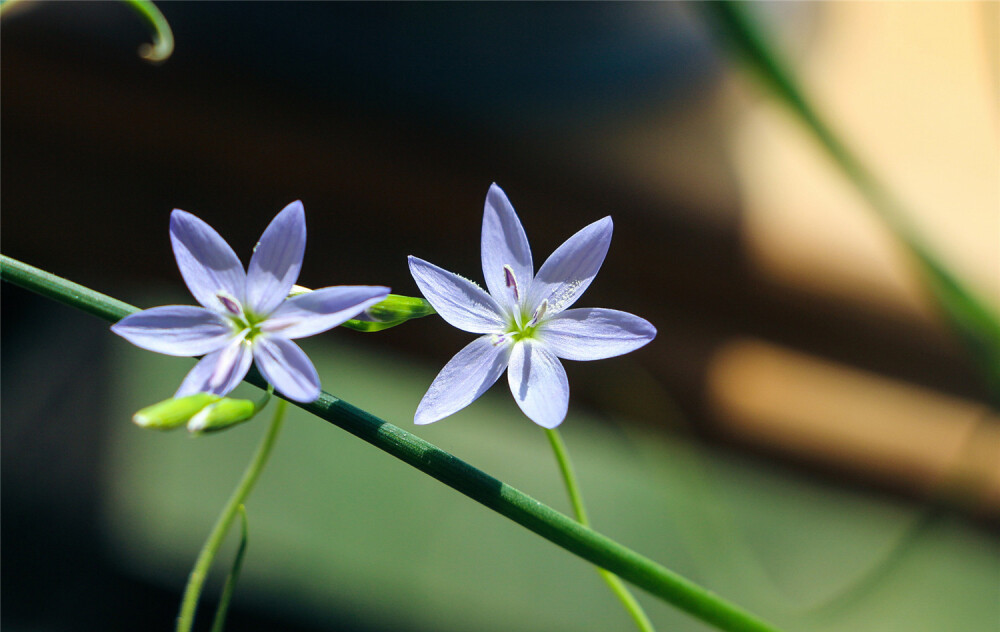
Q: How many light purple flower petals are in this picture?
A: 12